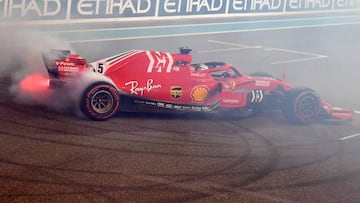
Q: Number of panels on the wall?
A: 6